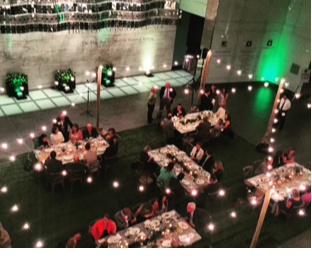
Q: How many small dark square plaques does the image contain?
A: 3